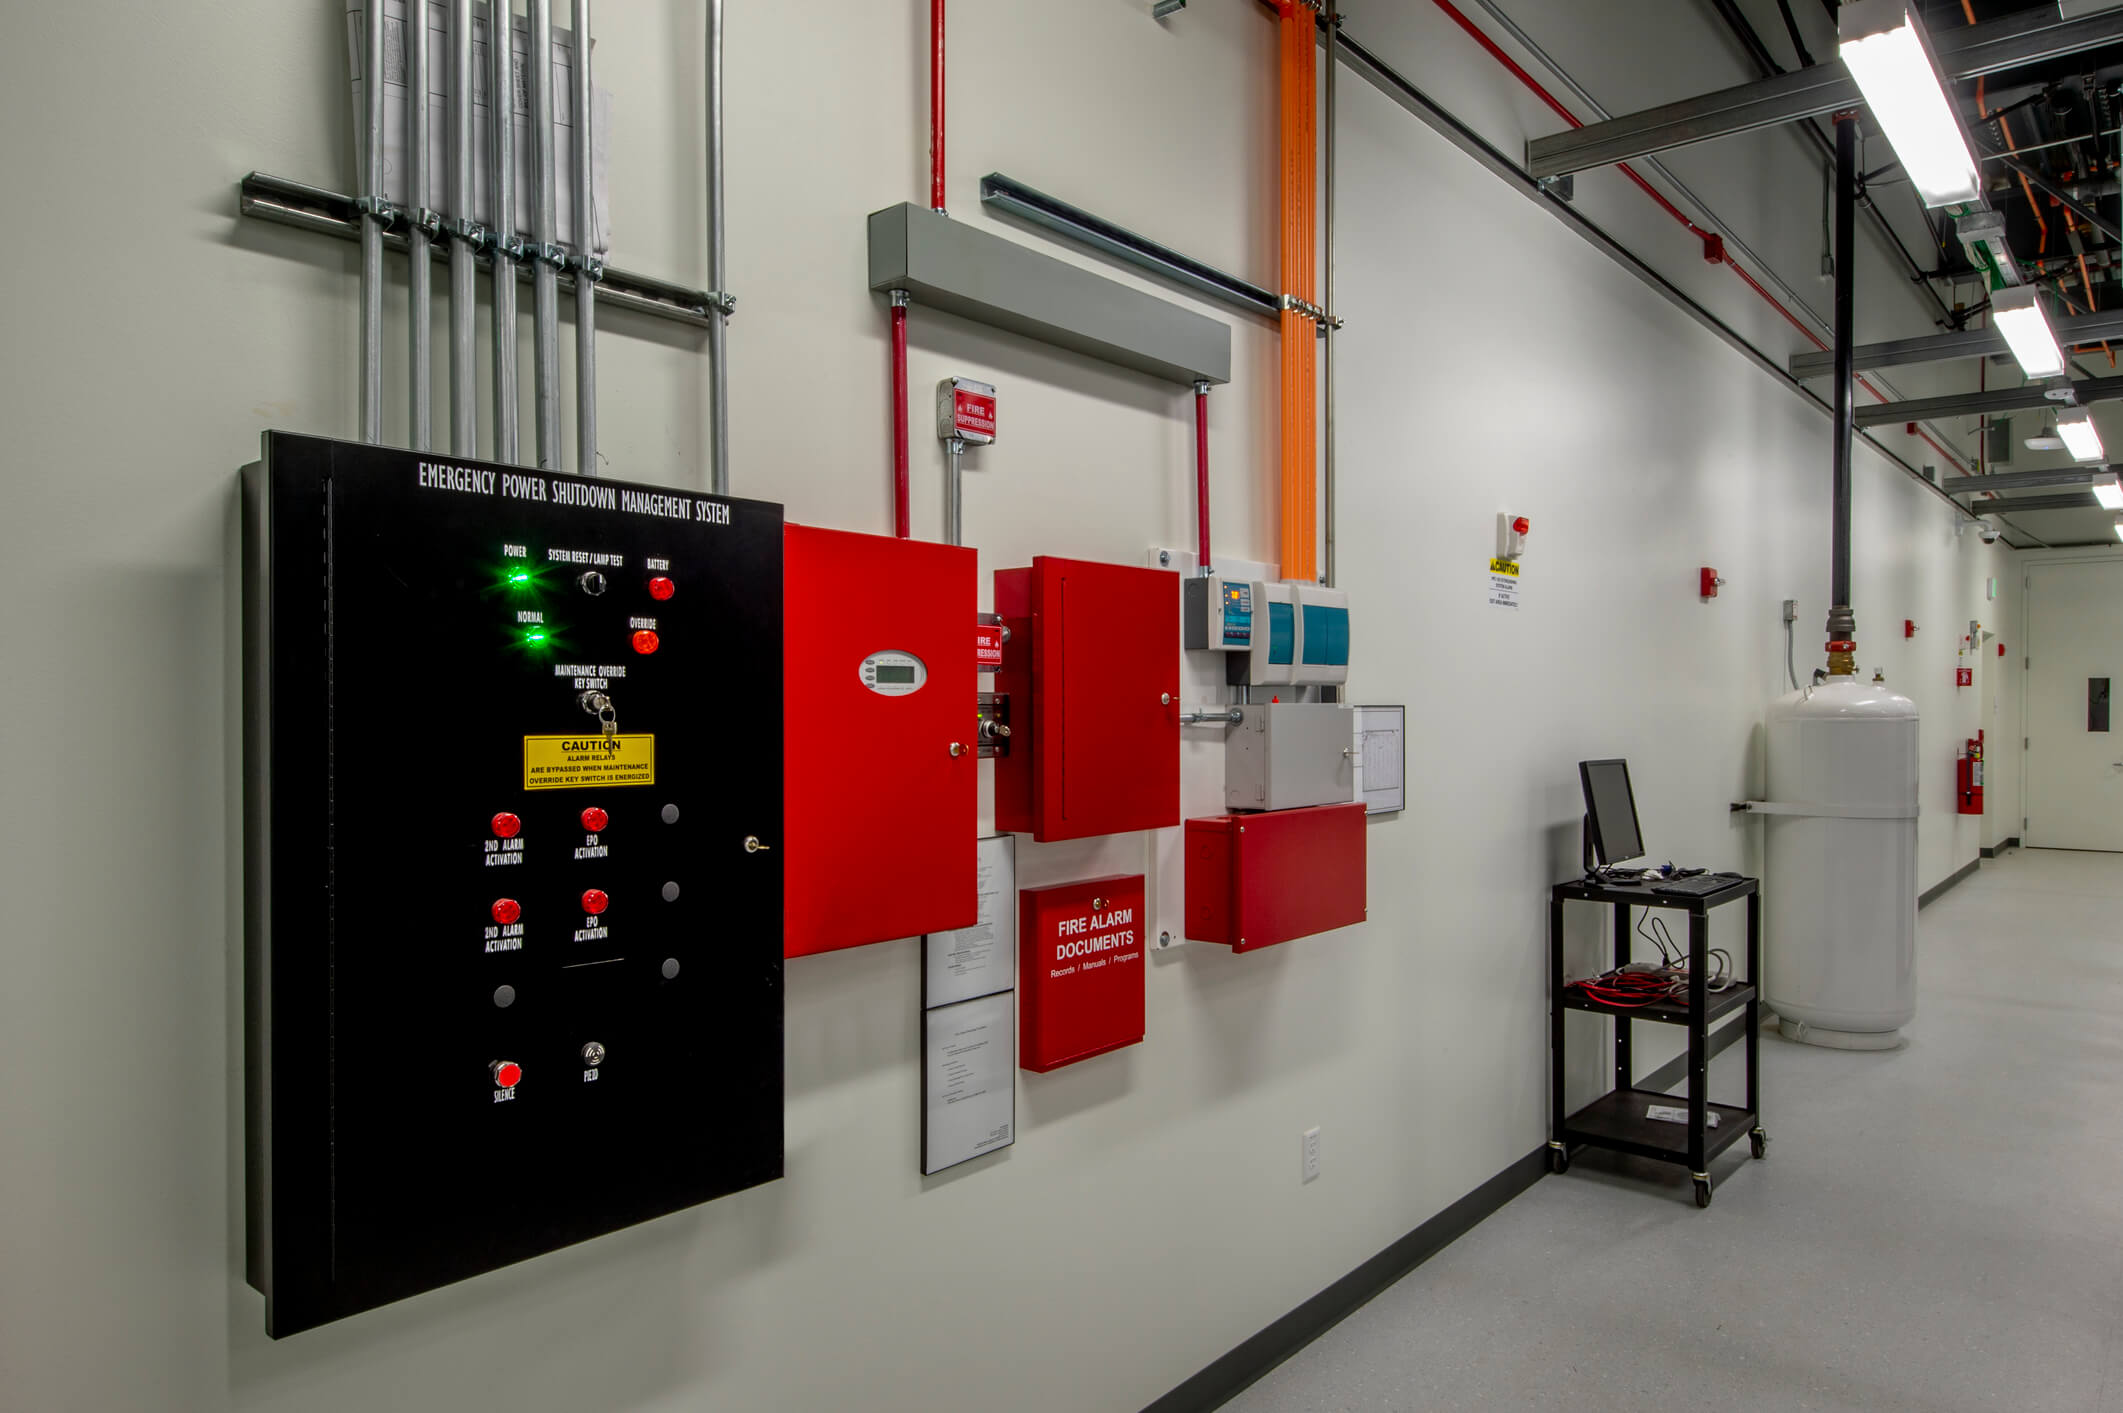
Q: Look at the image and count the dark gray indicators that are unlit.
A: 4